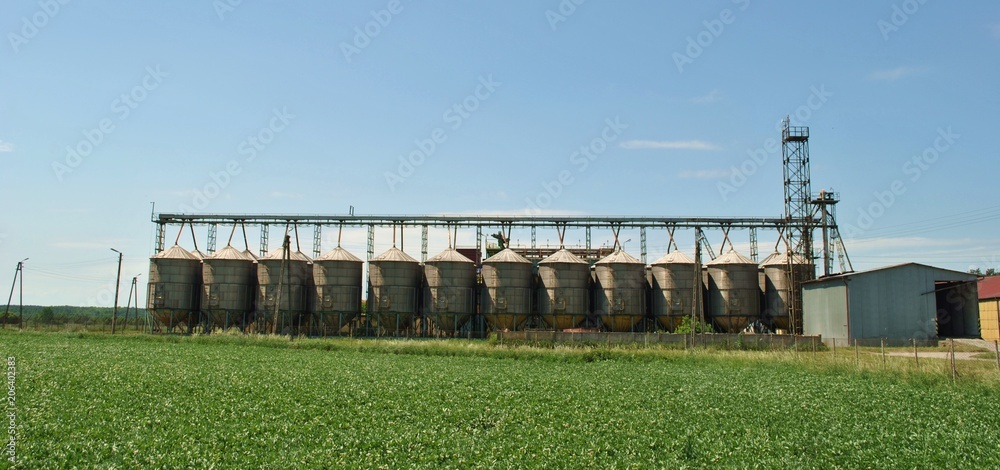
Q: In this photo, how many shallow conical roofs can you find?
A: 12